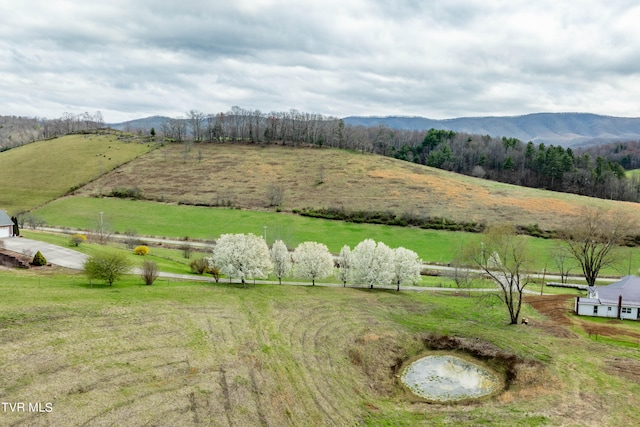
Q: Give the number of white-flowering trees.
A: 6